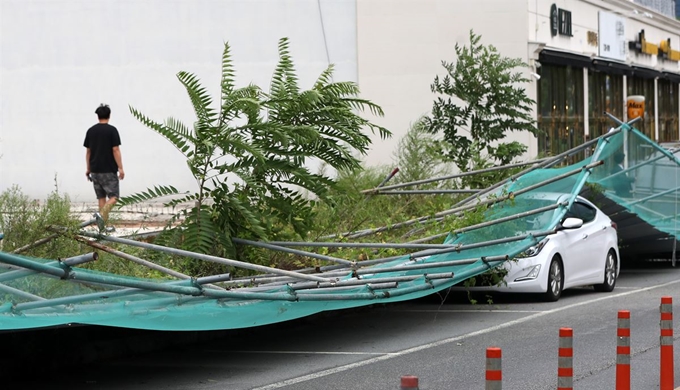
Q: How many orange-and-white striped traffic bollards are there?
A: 5